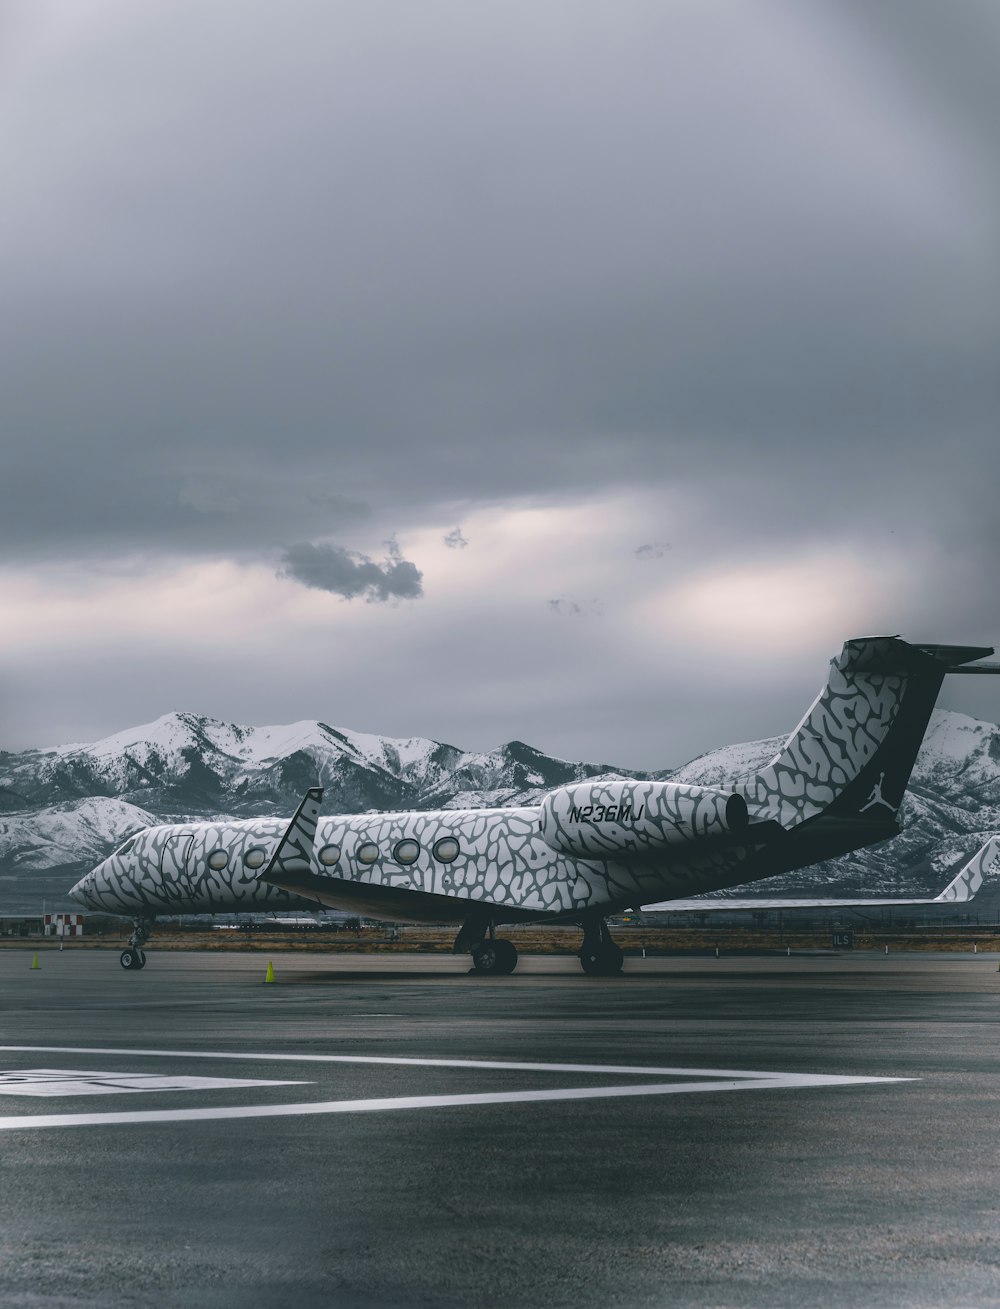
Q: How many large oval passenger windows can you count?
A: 6